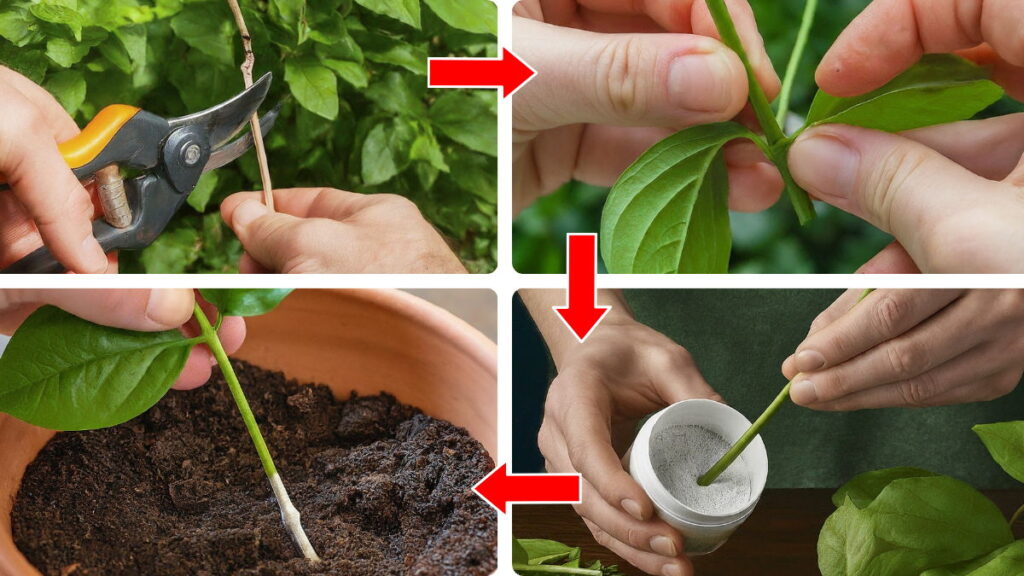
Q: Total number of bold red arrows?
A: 3